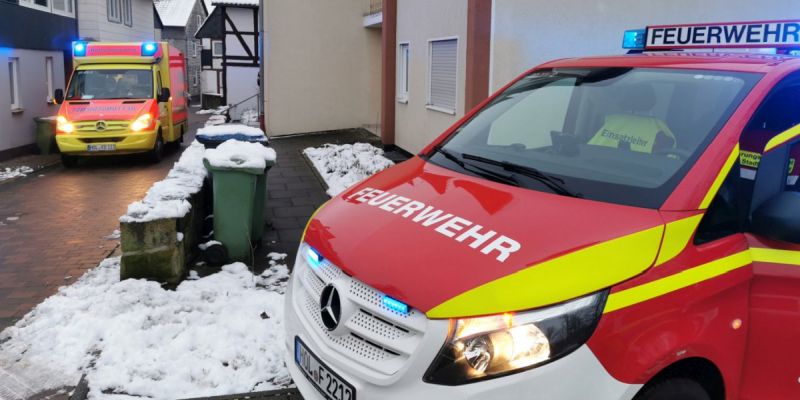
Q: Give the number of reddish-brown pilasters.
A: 2